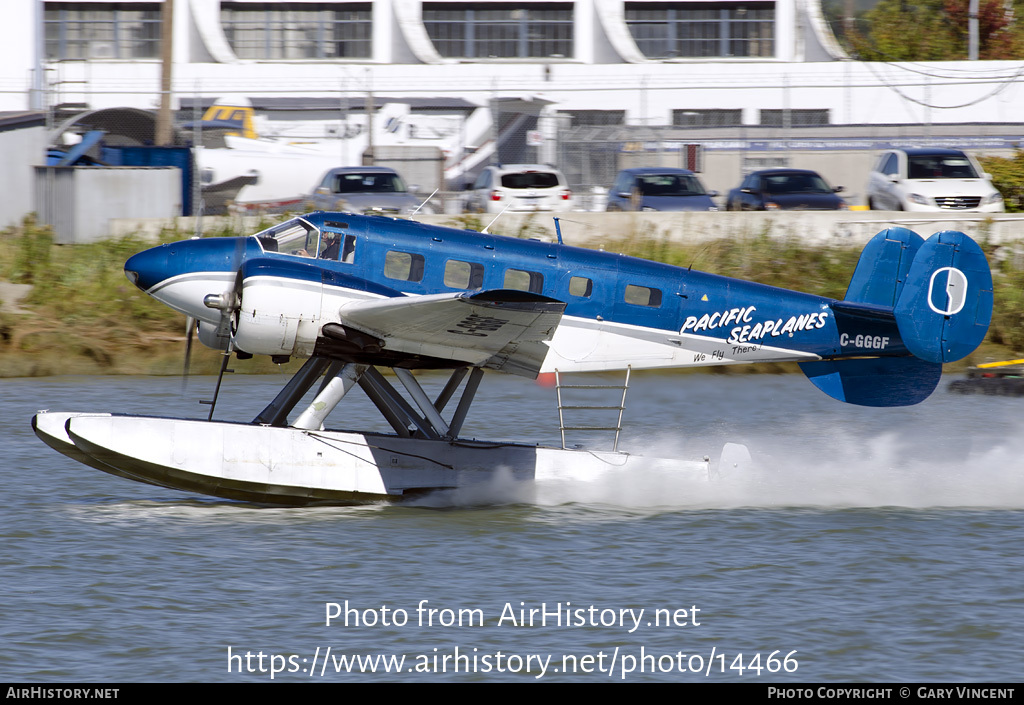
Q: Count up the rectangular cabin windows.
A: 5